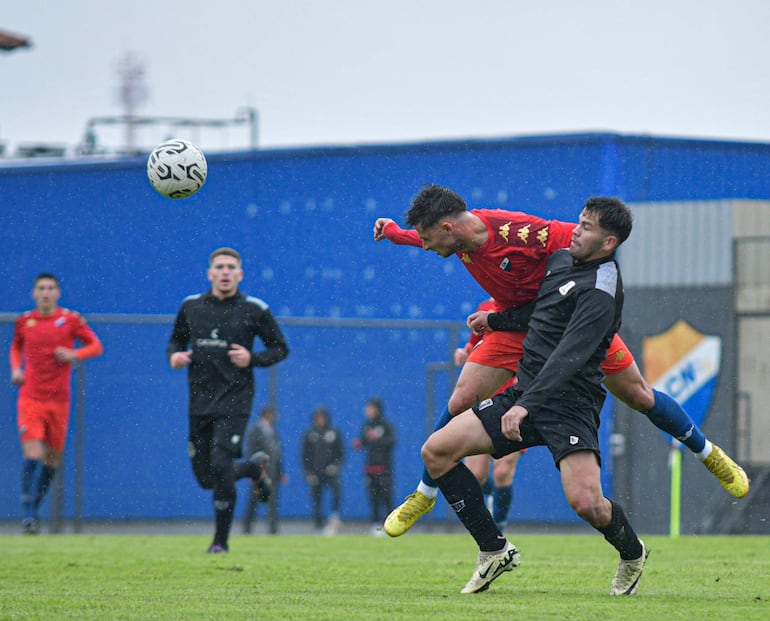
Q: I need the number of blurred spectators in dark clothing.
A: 3